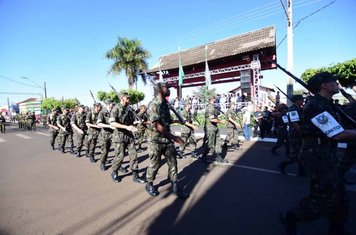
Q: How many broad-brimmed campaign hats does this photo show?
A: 0